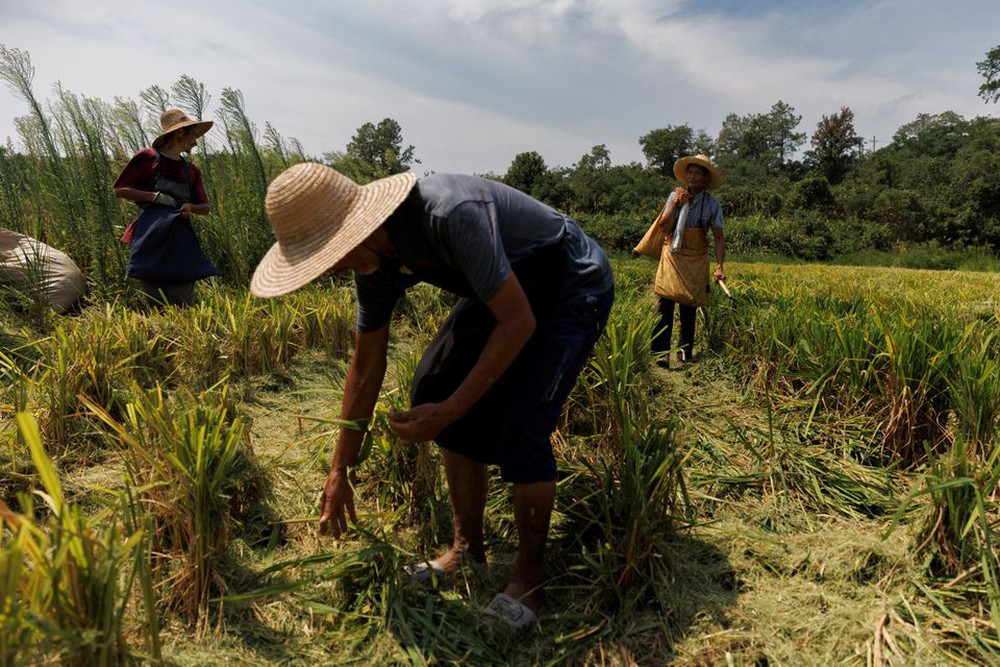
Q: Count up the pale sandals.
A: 2